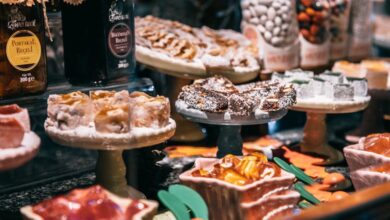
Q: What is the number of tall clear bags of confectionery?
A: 4